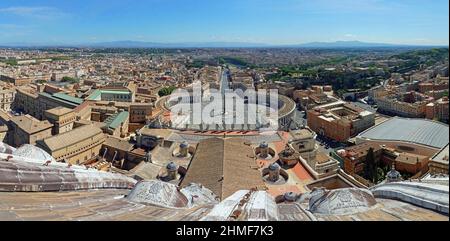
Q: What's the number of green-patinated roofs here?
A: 3